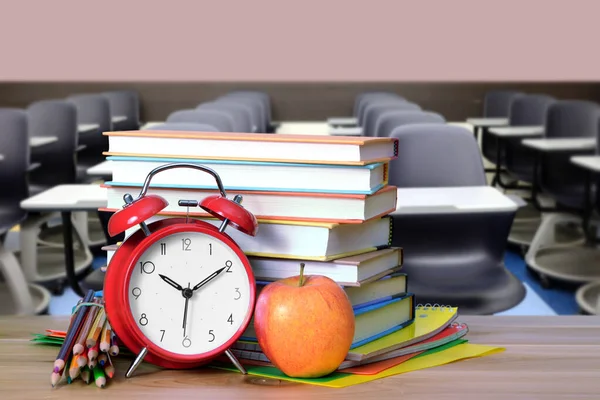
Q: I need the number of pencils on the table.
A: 15